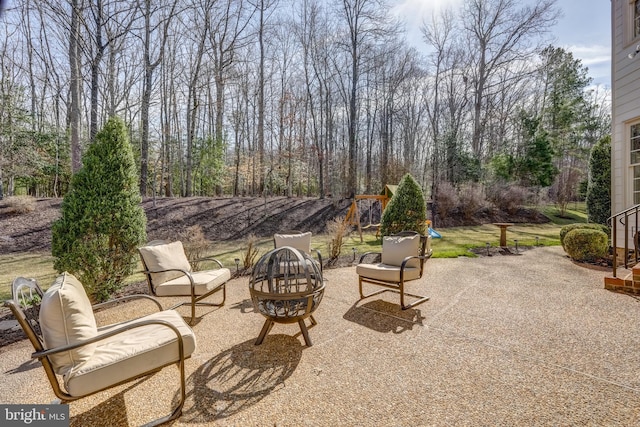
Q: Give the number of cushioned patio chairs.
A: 4